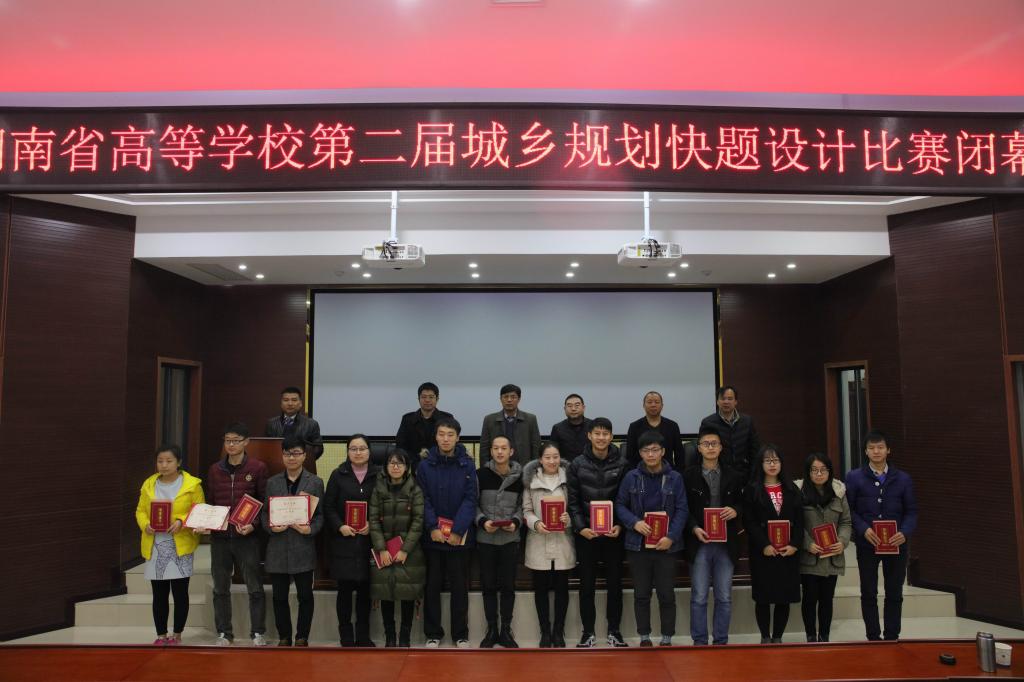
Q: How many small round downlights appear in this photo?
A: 12